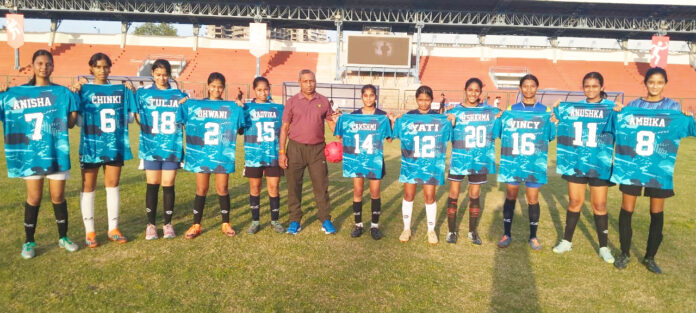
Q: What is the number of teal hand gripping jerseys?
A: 11